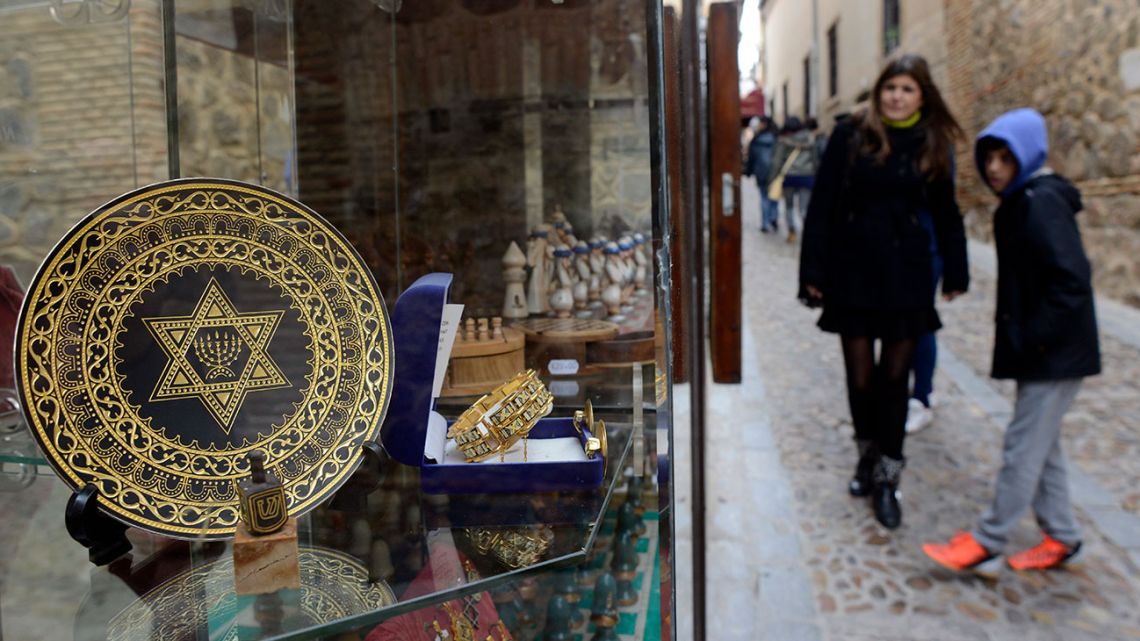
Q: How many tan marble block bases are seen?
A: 1